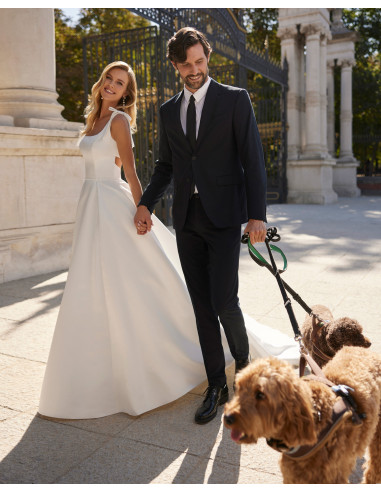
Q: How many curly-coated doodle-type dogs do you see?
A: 2